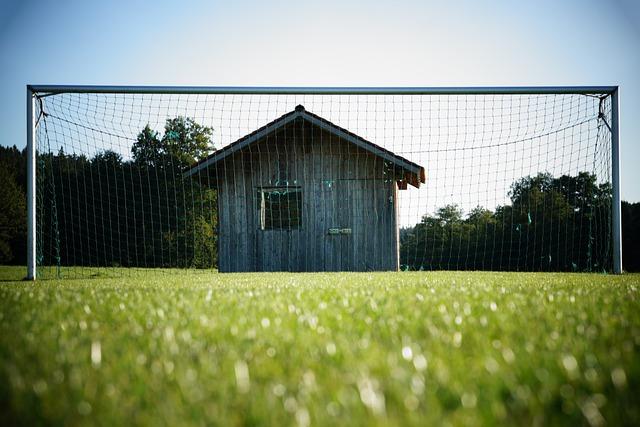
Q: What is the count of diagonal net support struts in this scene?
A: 2